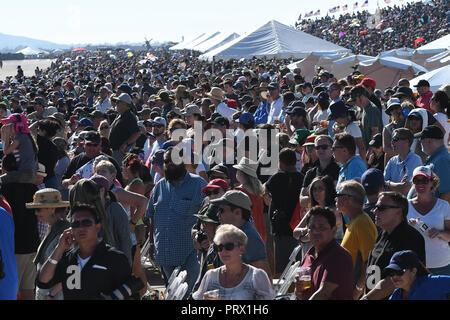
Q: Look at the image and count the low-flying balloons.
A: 0